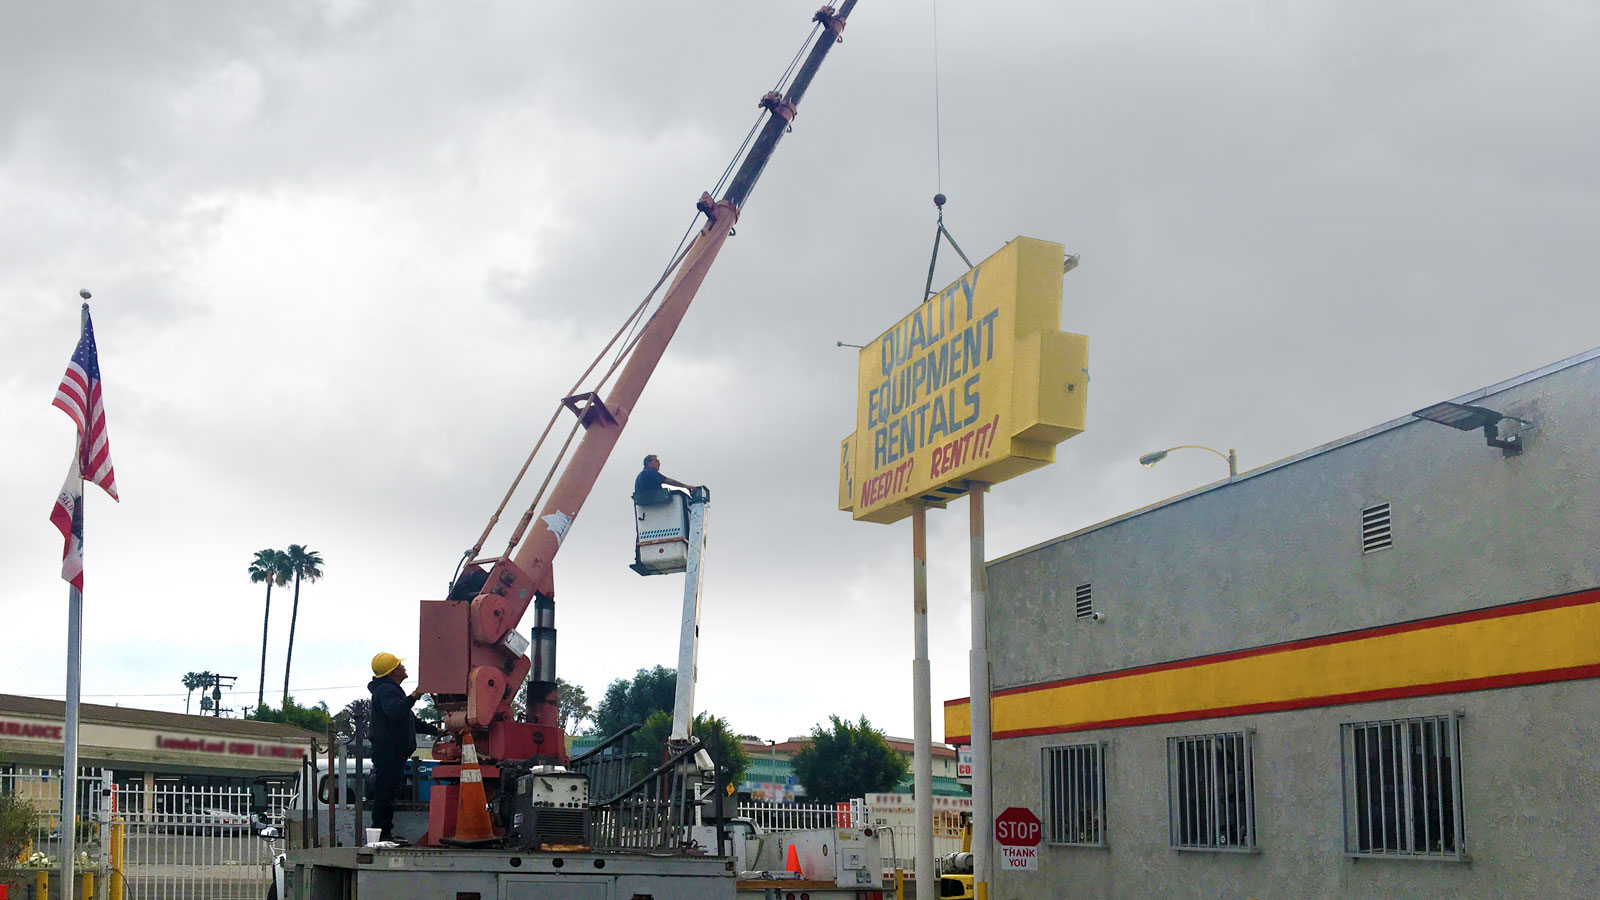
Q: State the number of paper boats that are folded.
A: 0